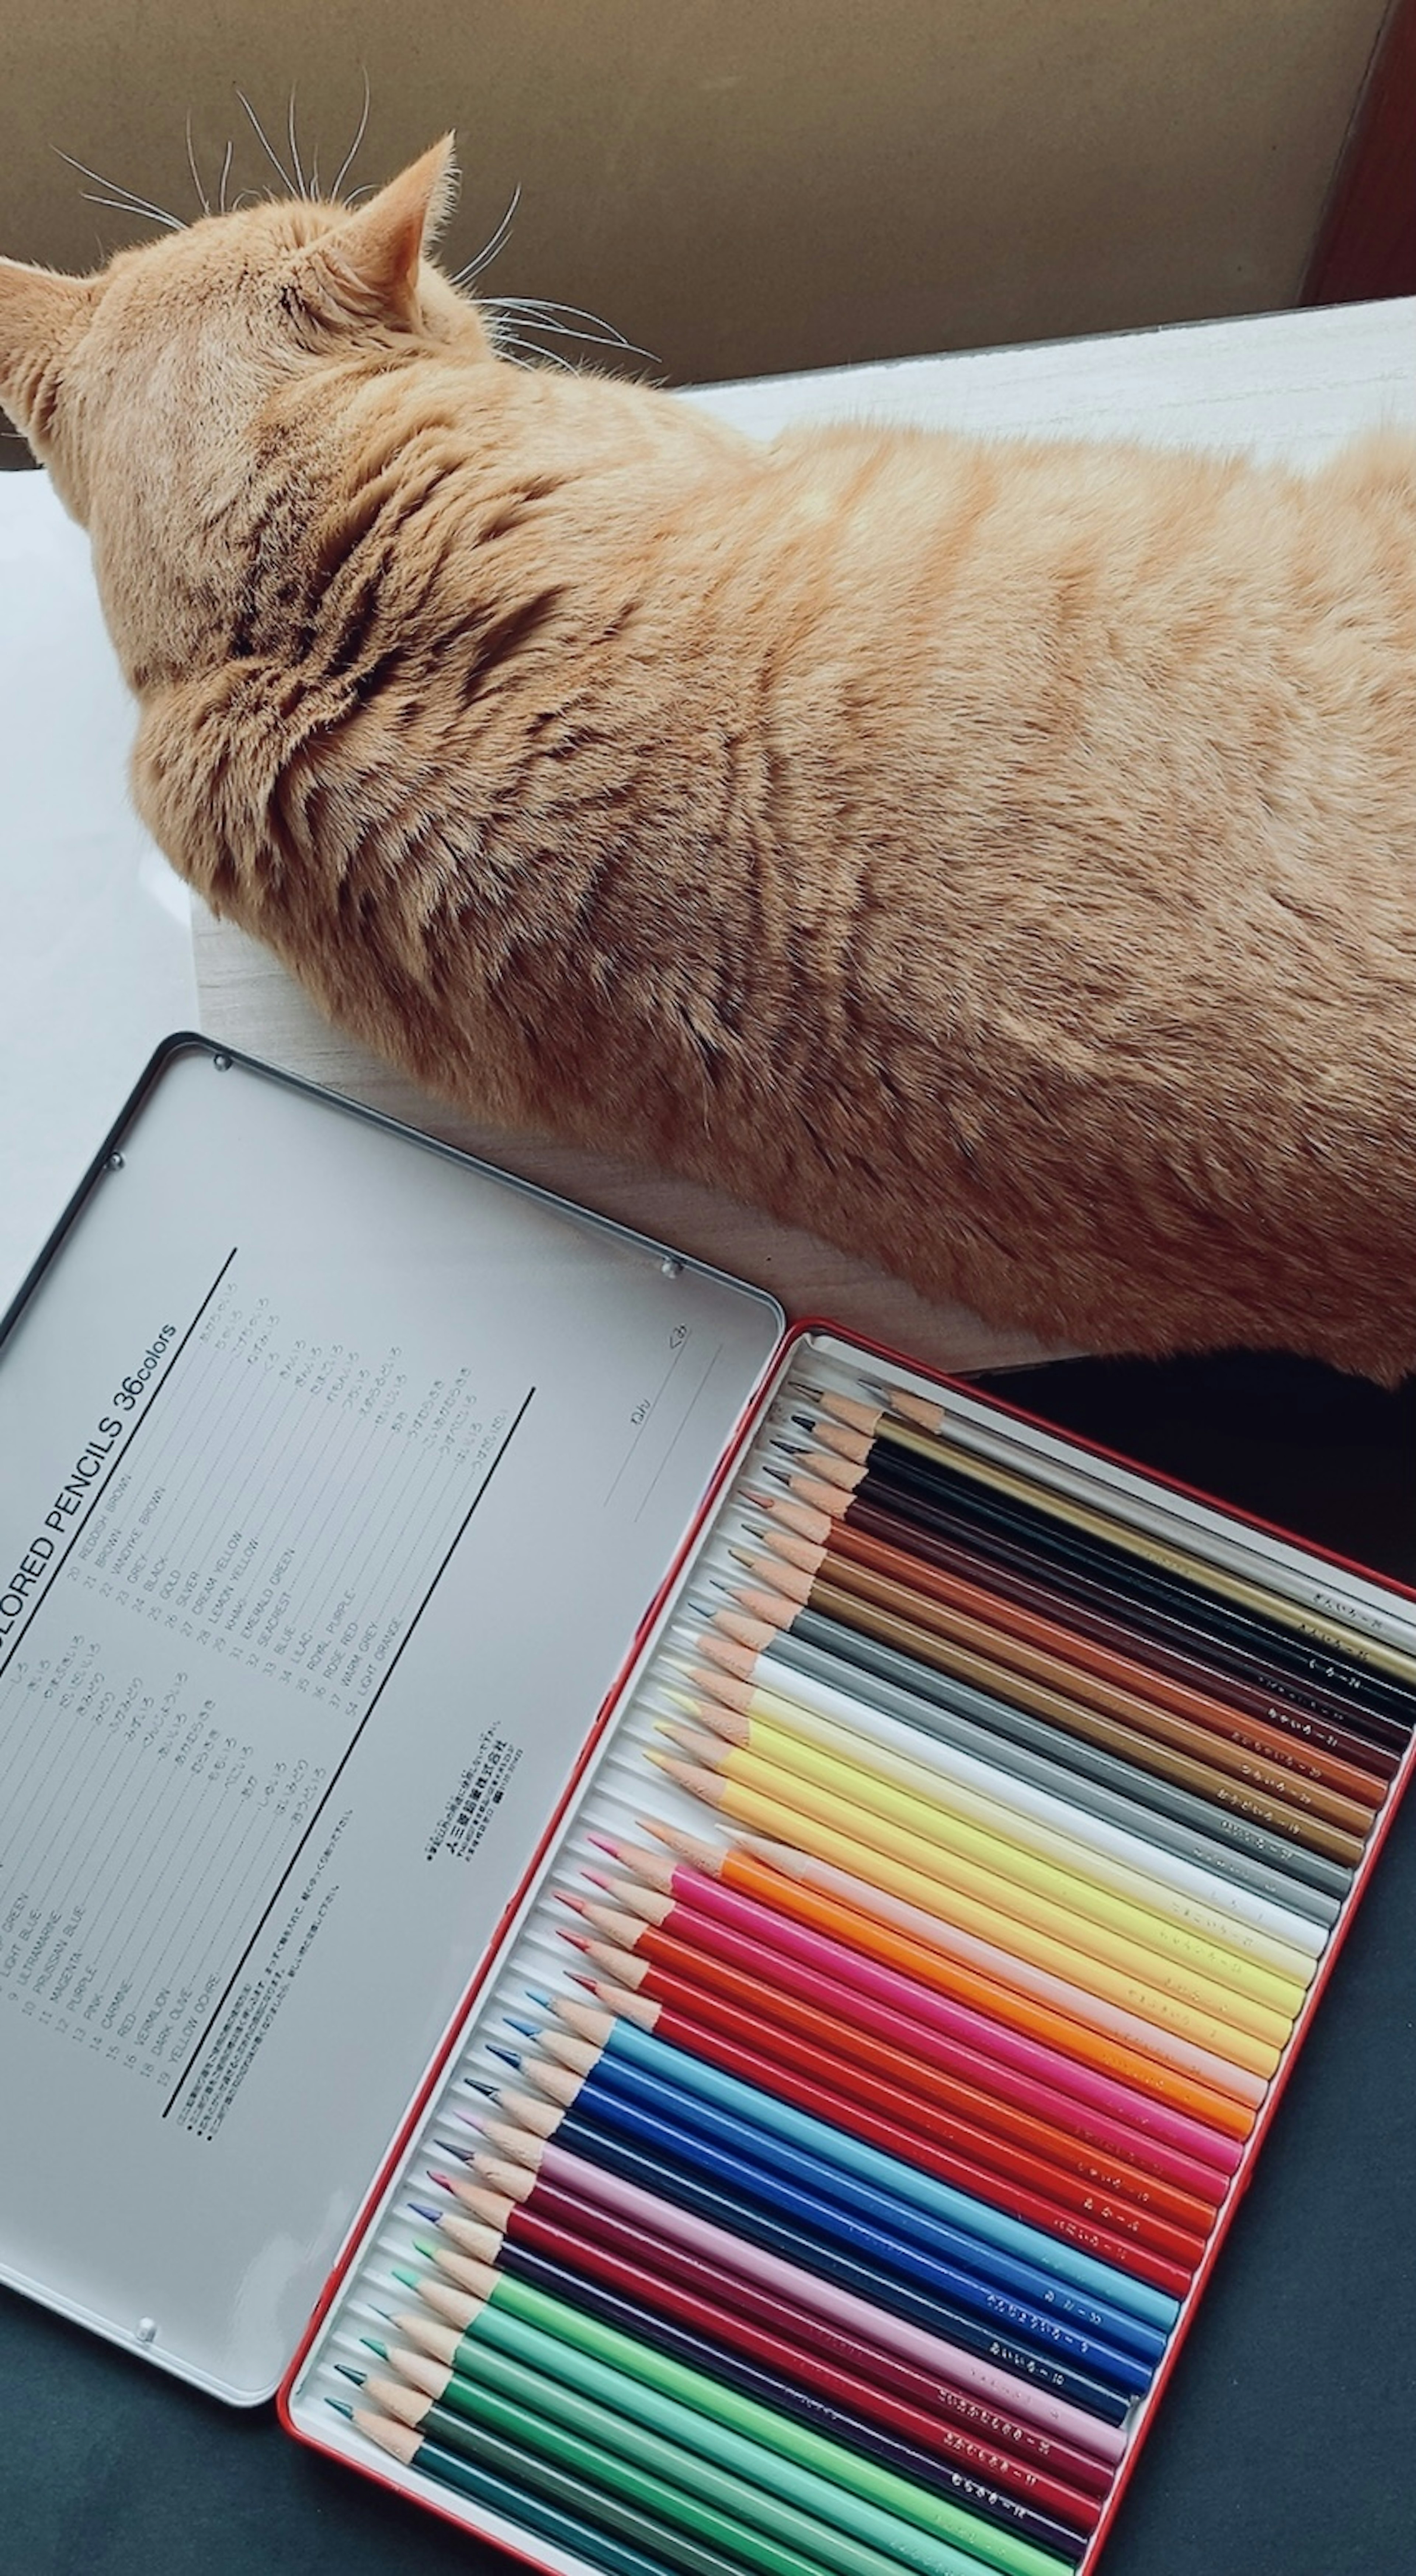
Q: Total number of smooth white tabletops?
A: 1